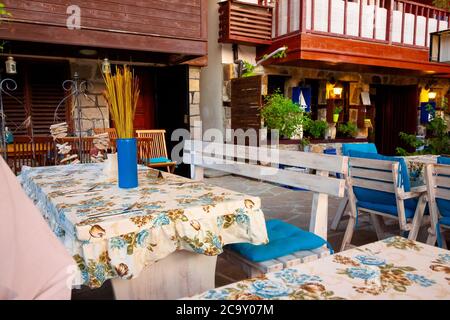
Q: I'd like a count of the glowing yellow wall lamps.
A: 2